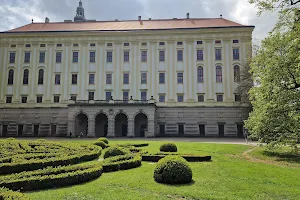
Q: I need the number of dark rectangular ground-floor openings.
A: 9